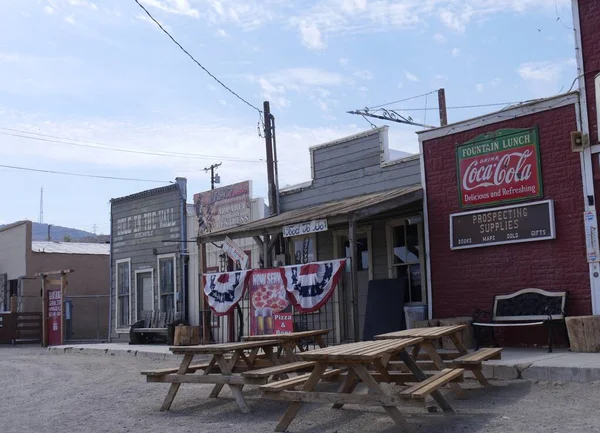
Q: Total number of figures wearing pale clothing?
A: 0